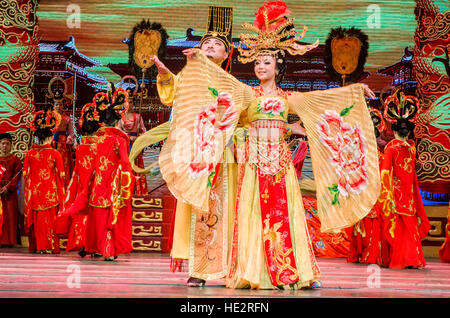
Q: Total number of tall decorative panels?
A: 2